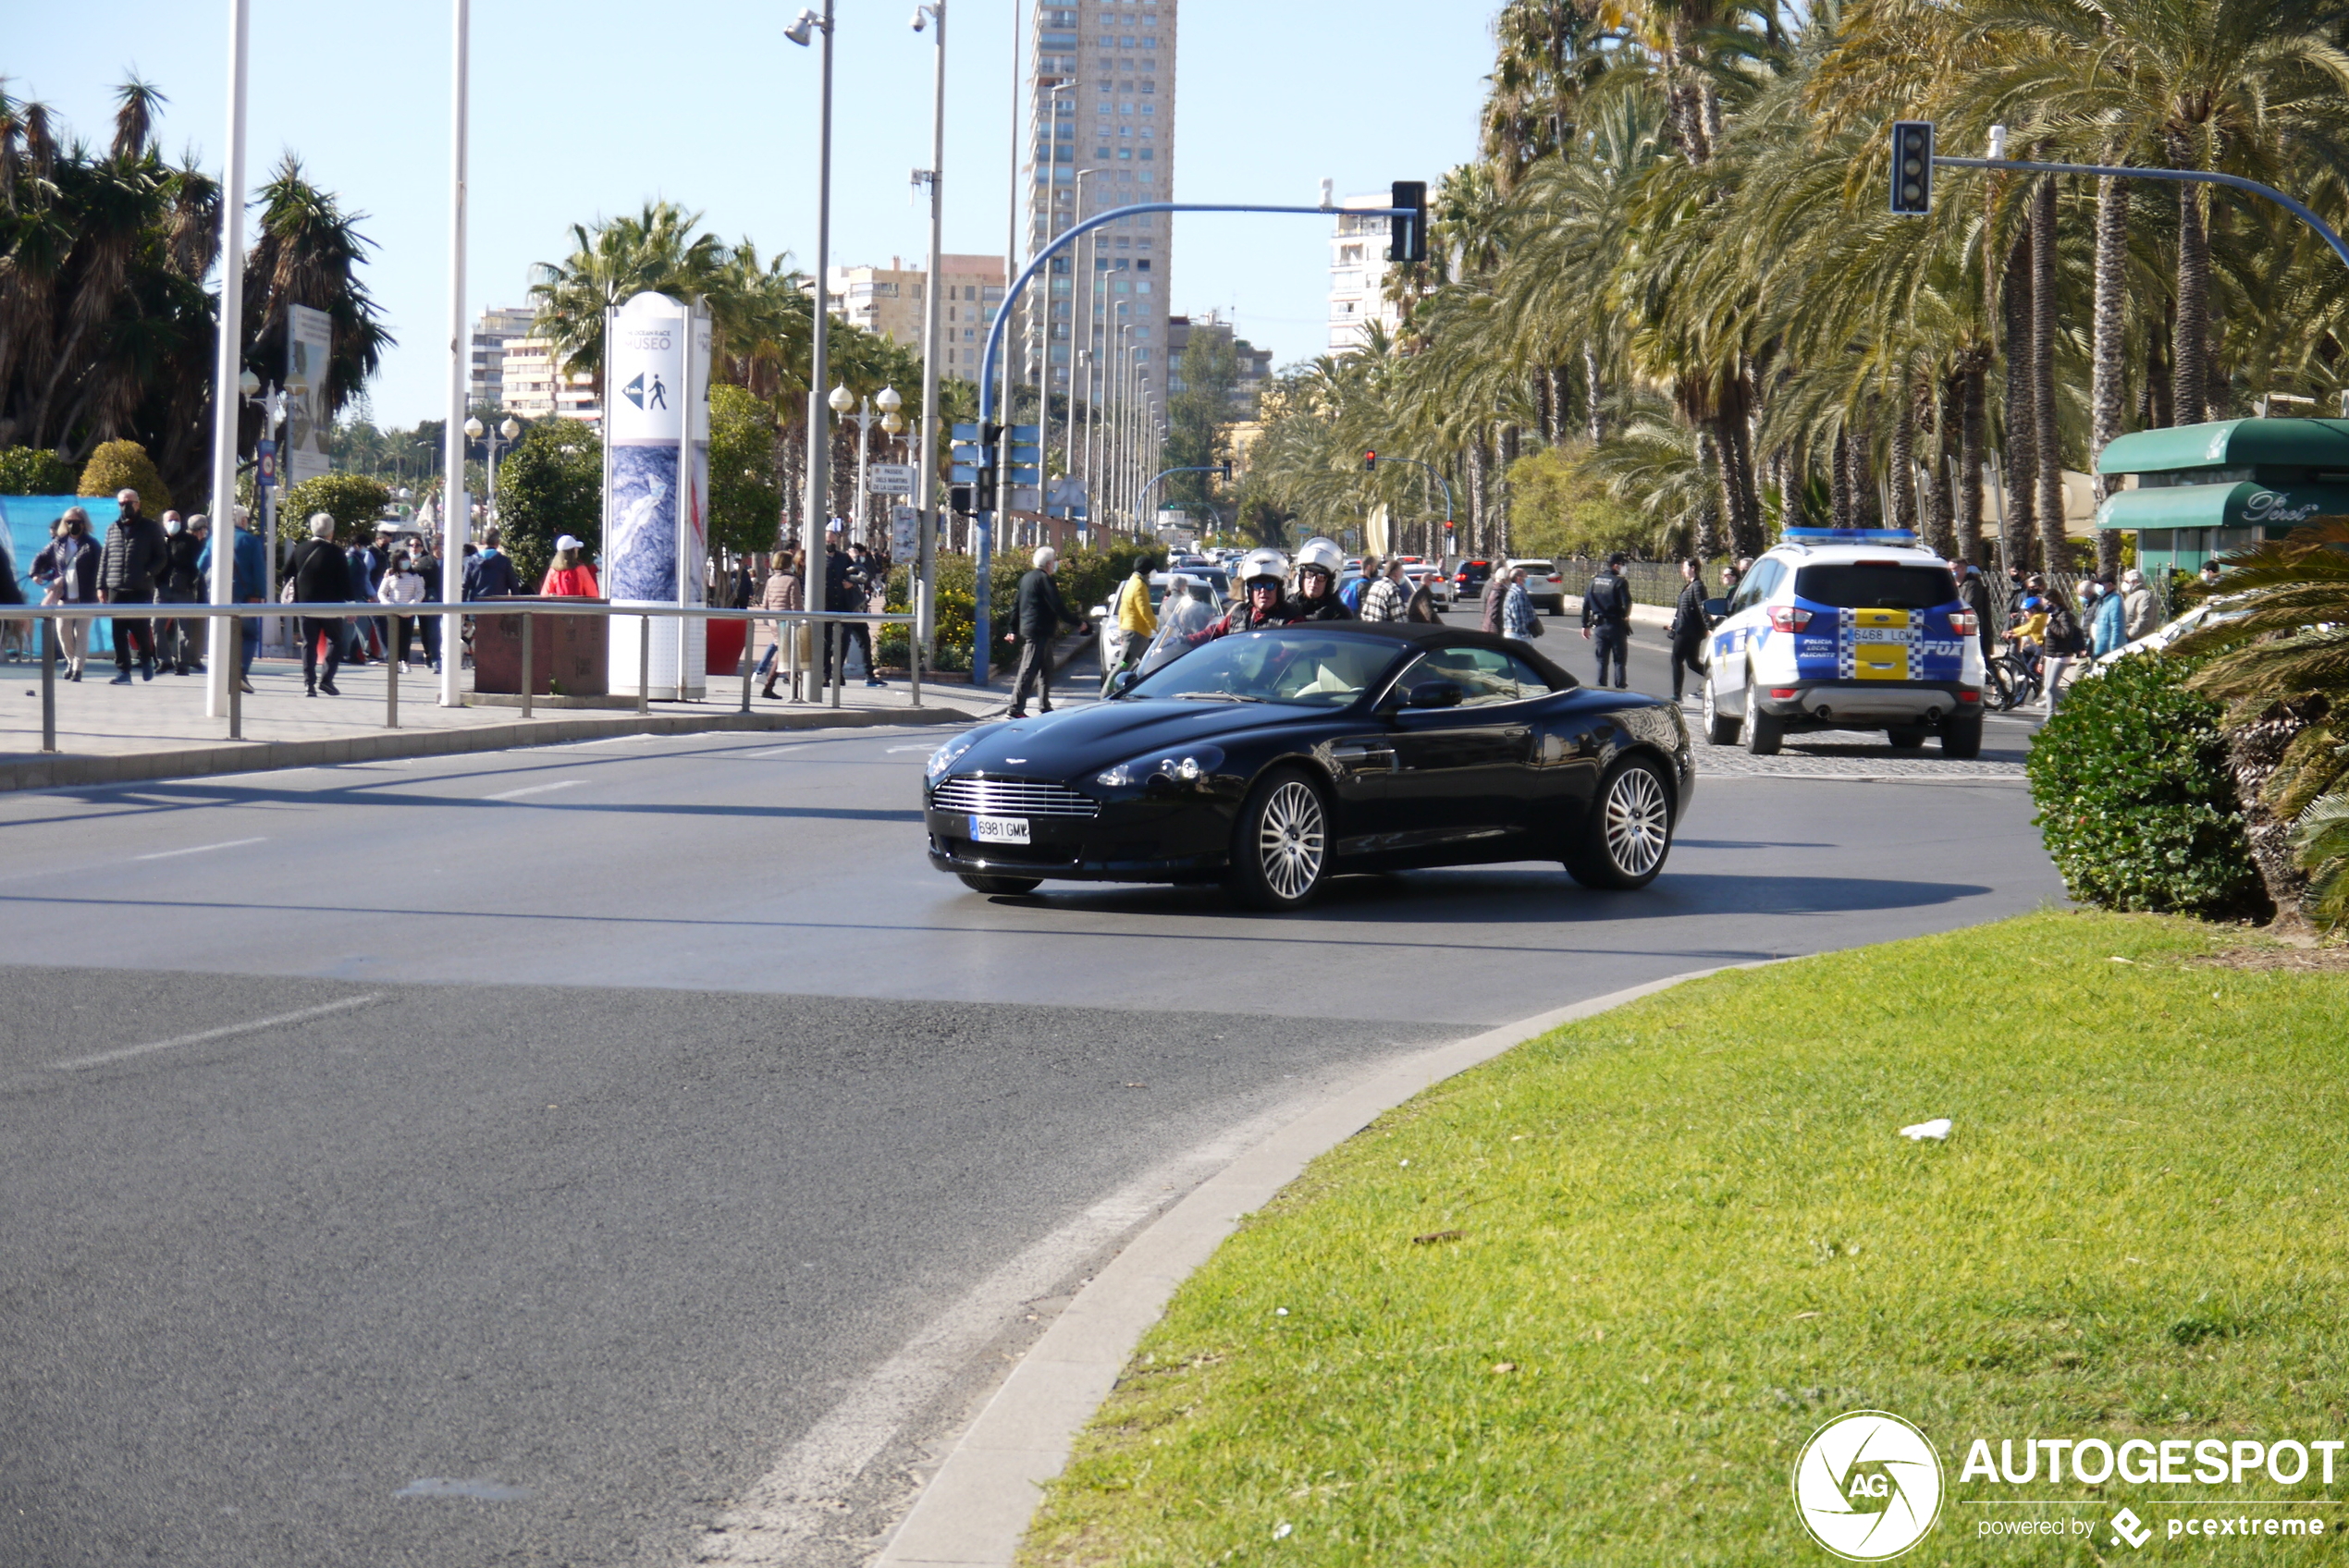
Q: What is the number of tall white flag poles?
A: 2